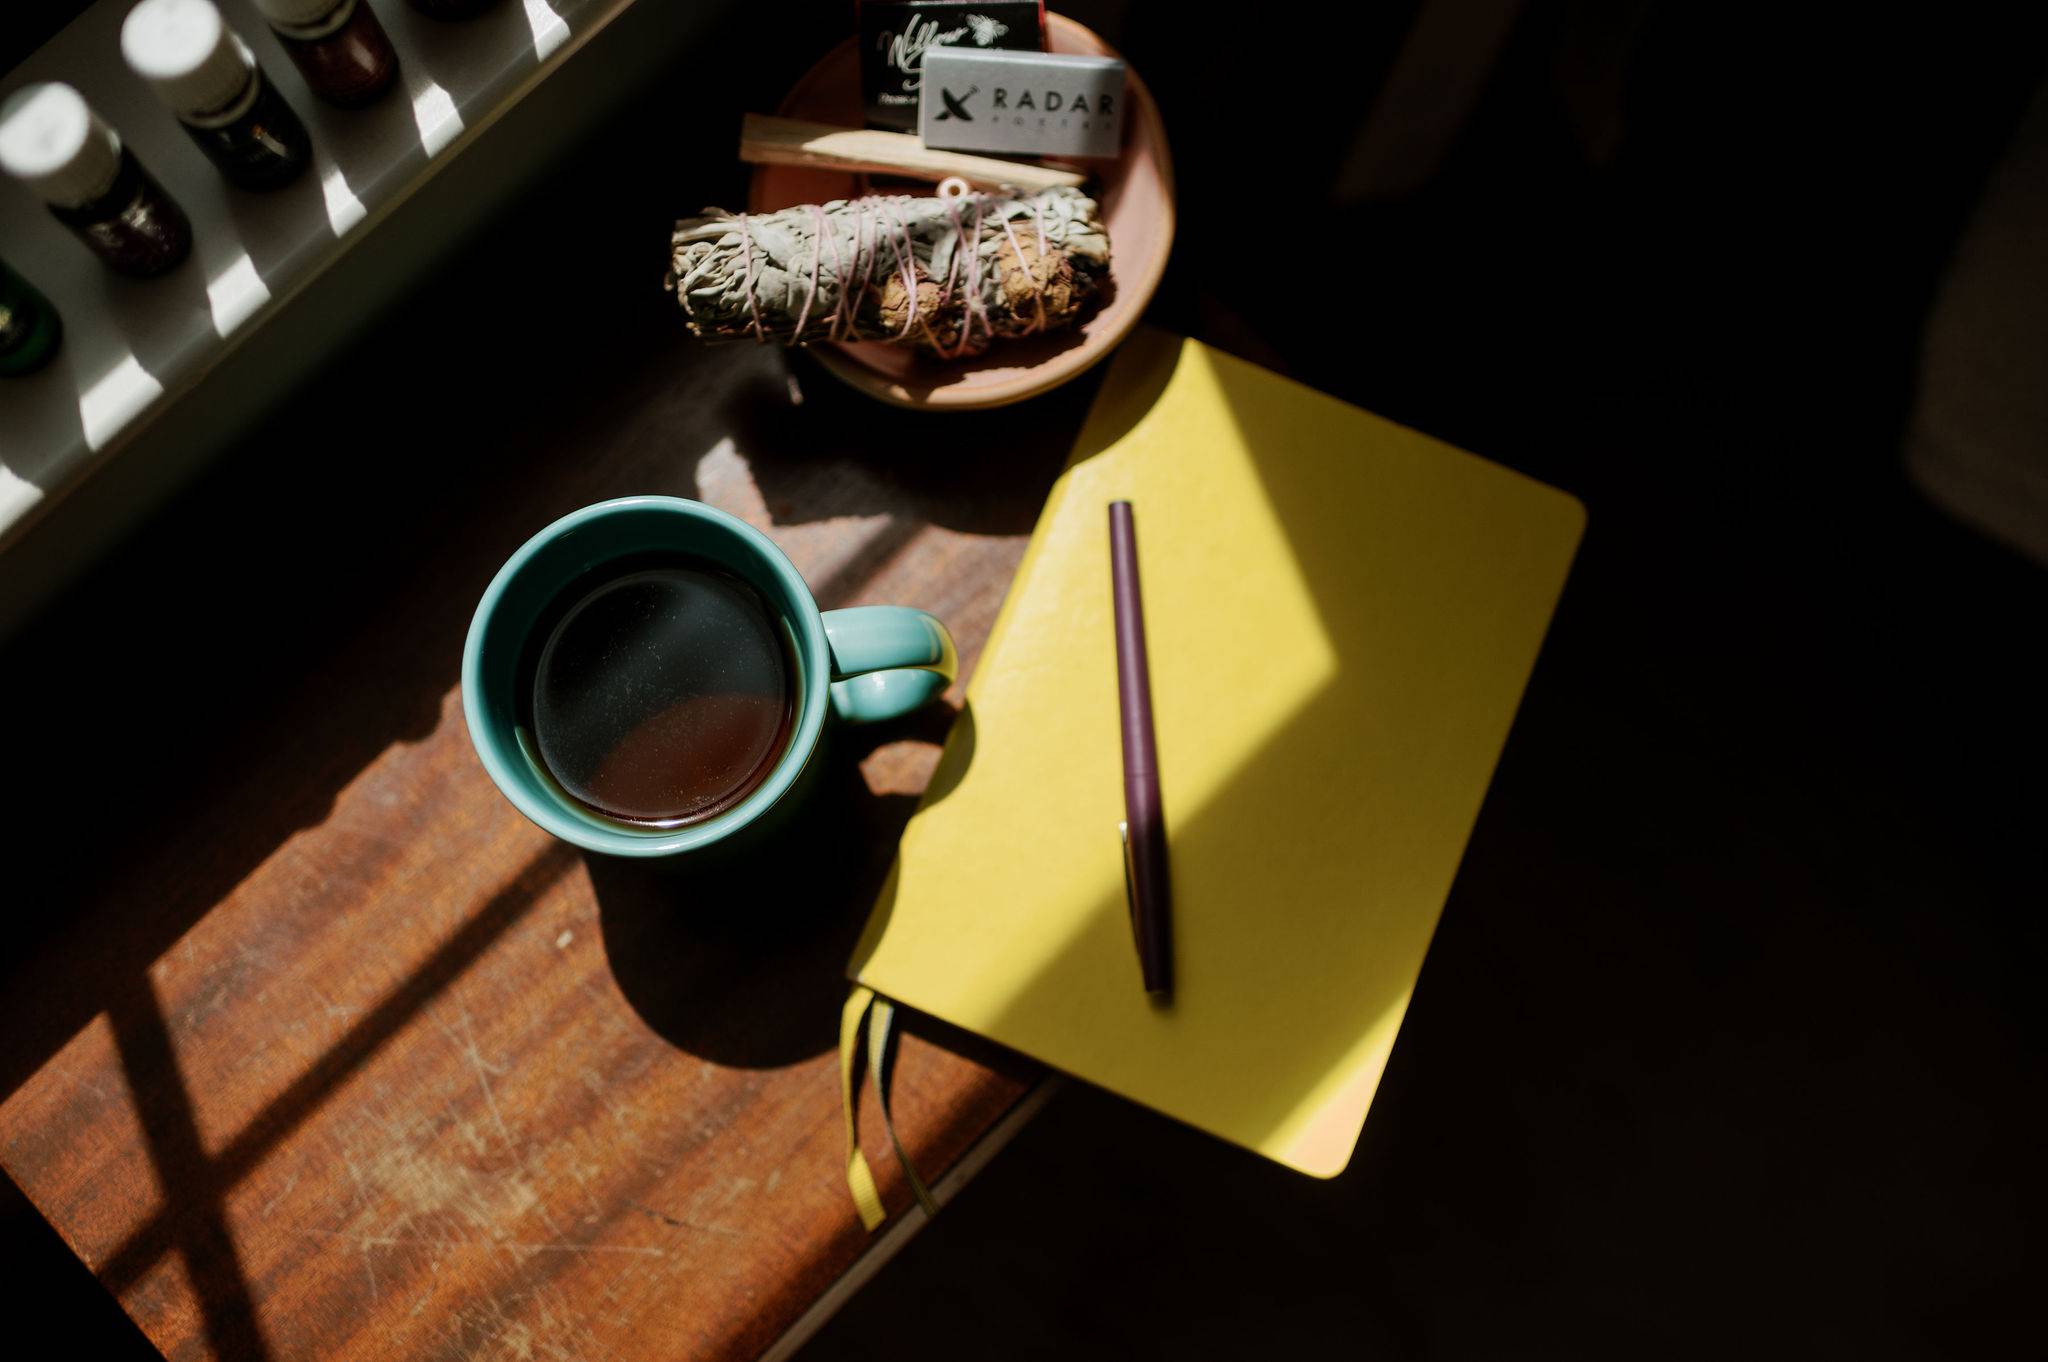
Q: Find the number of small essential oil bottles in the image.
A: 5